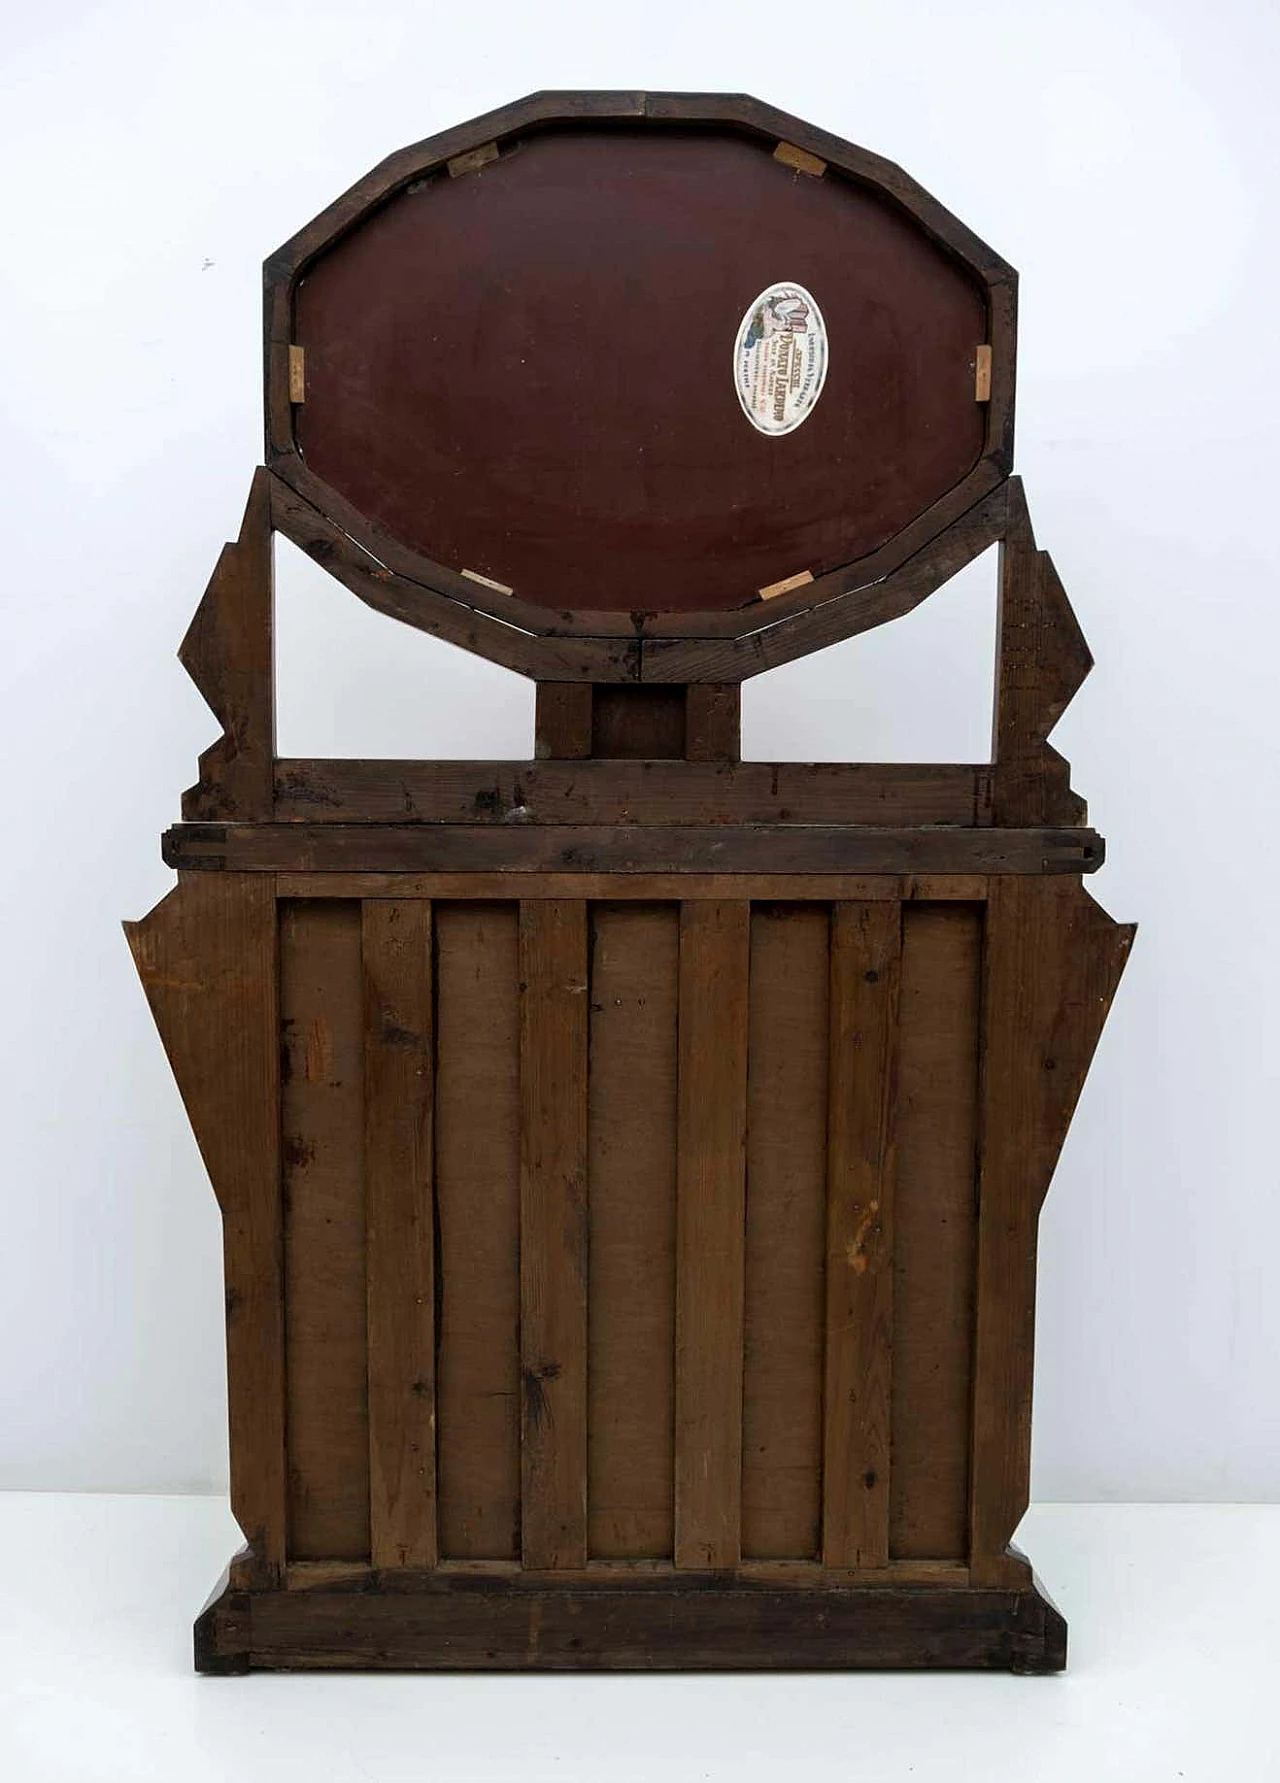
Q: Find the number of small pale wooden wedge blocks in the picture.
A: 6